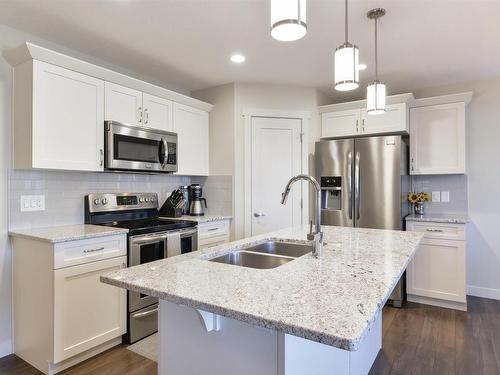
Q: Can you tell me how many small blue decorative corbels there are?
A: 1